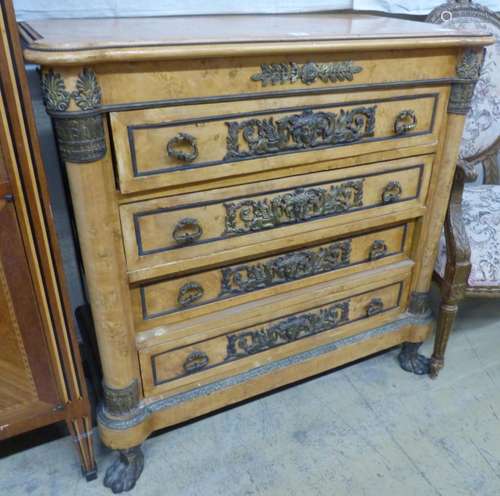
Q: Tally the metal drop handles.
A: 8